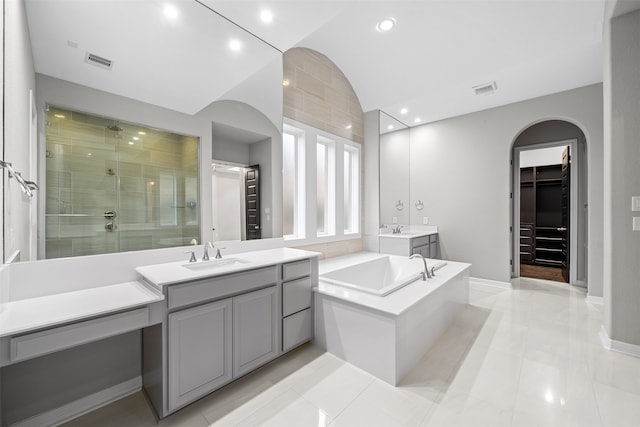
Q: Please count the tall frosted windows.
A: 3